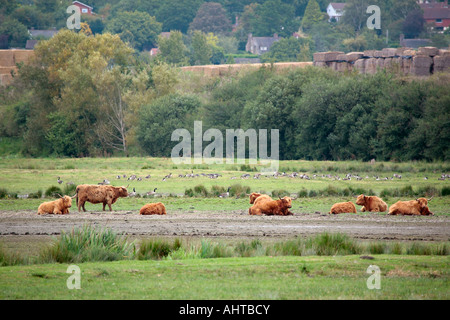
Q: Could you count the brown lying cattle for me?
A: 7